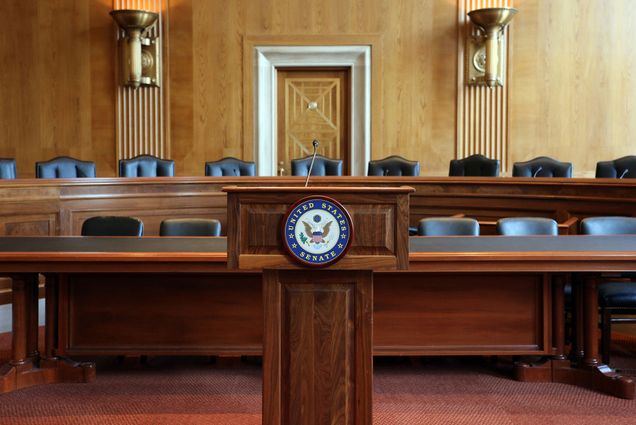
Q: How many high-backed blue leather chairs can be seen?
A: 9